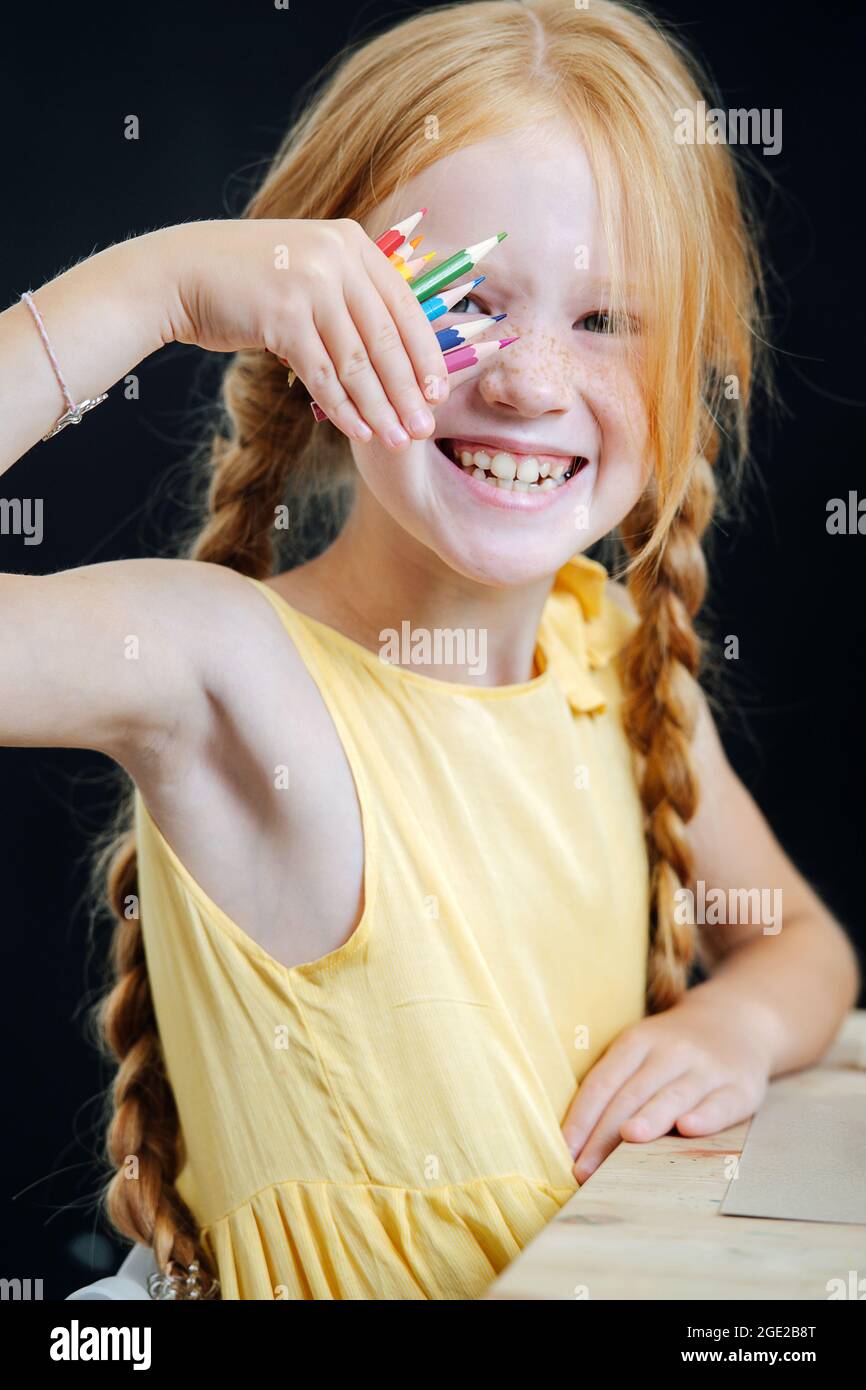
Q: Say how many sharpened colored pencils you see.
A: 7